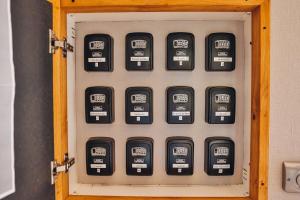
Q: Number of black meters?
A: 12